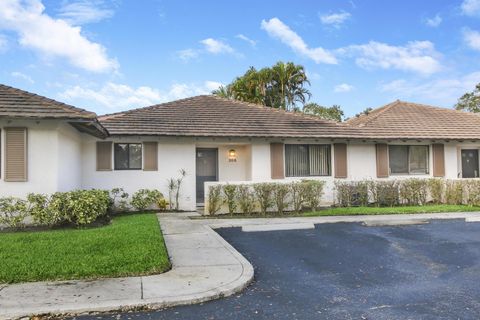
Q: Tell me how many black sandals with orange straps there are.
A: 0